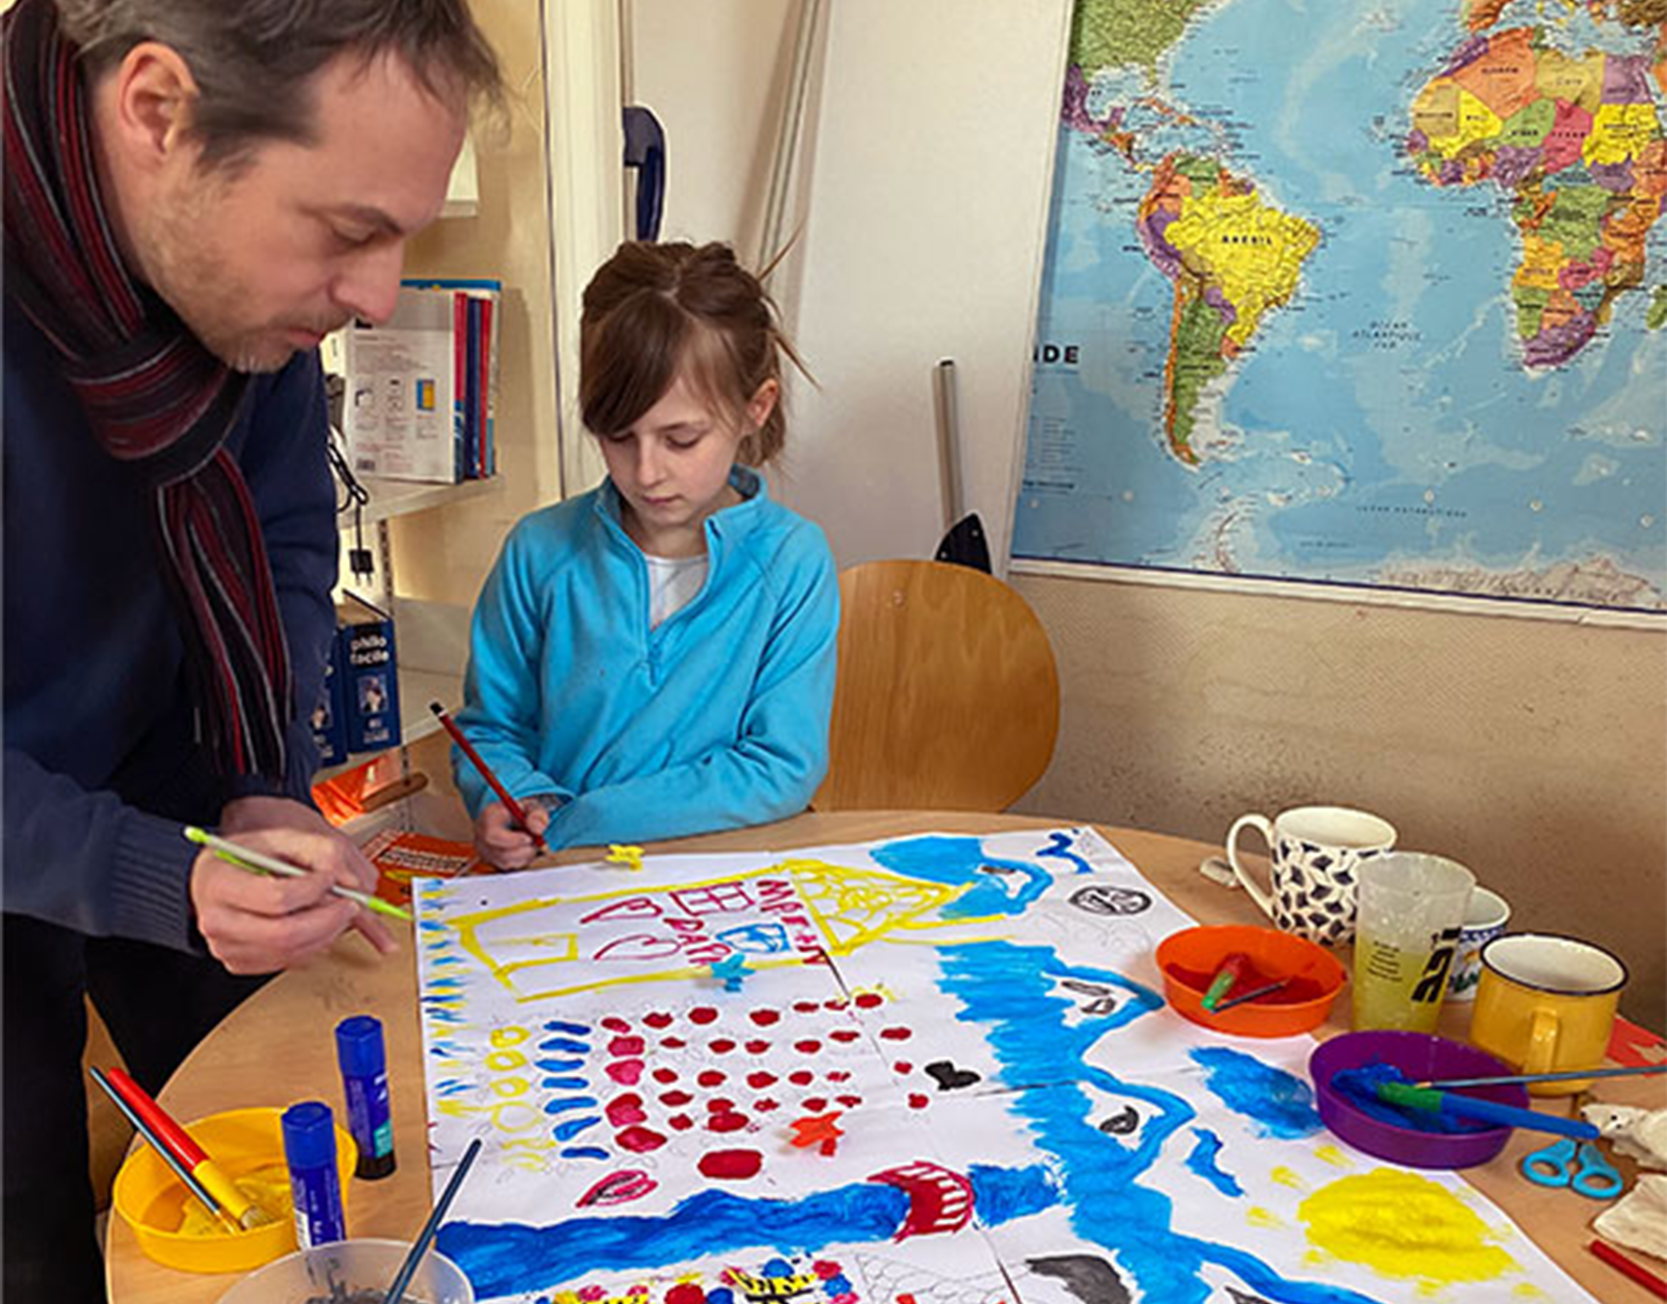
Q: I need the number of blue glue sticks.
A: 2